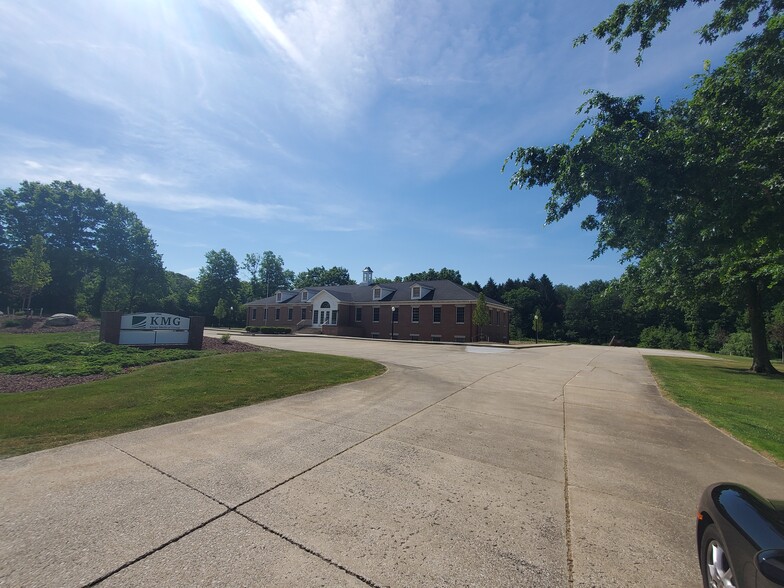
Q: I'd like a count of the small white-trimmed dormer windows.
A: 4